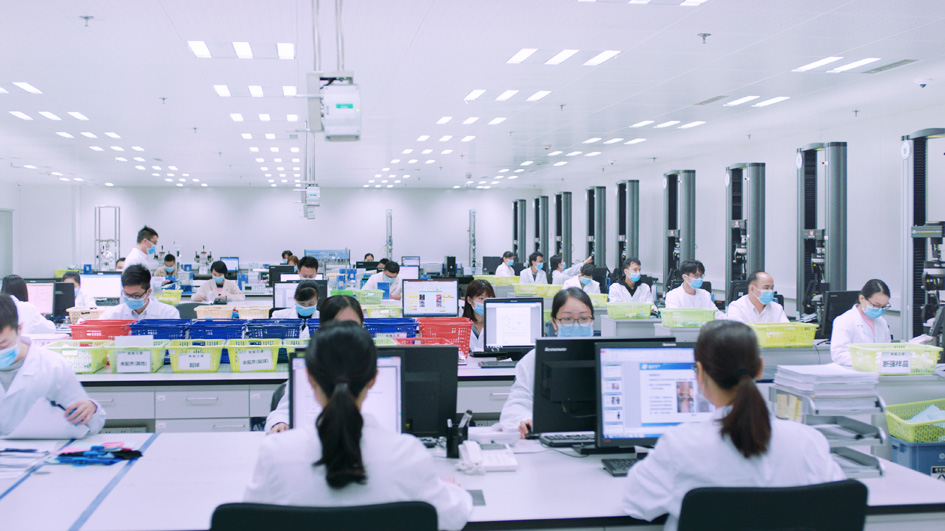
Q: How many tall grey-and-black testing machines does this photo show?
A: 9